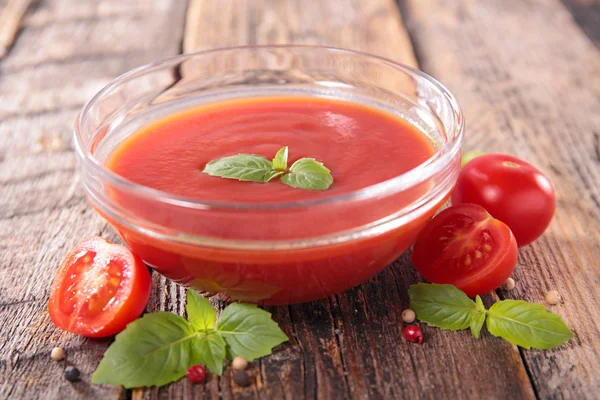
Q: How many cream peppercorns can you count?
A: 5